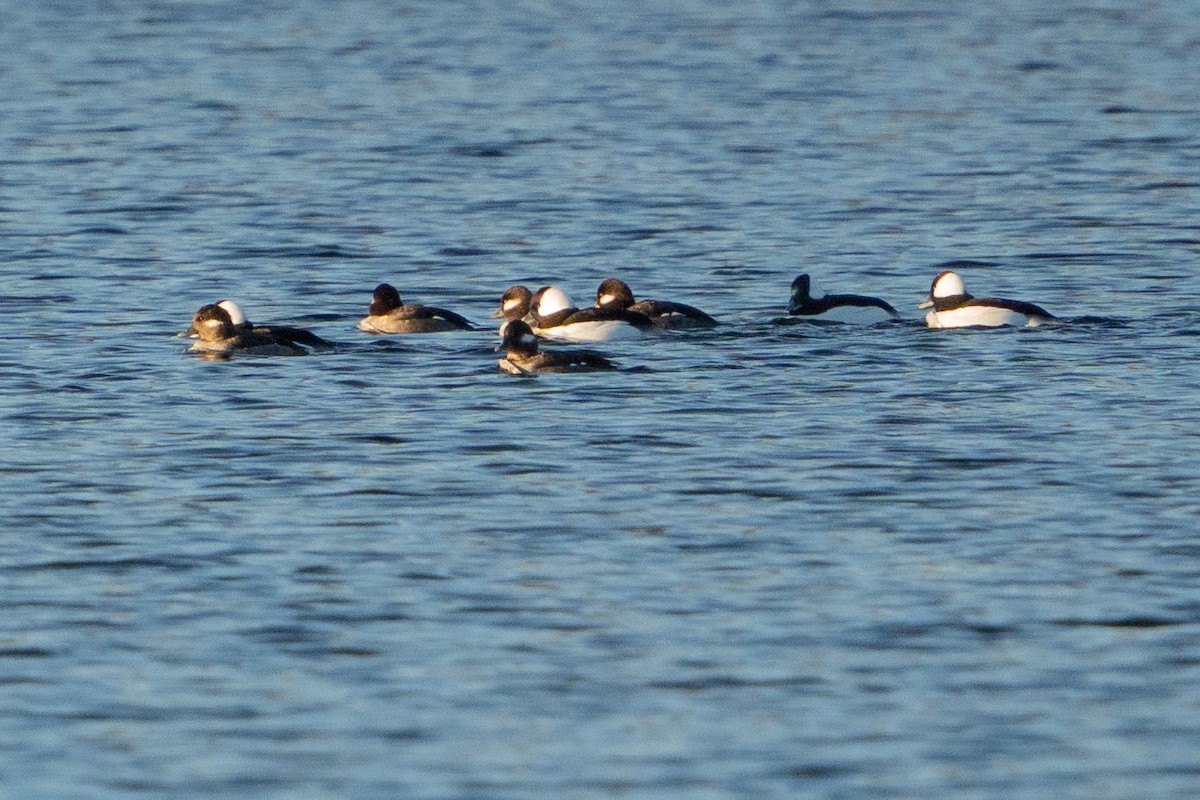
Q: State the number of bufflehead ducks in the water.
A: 9